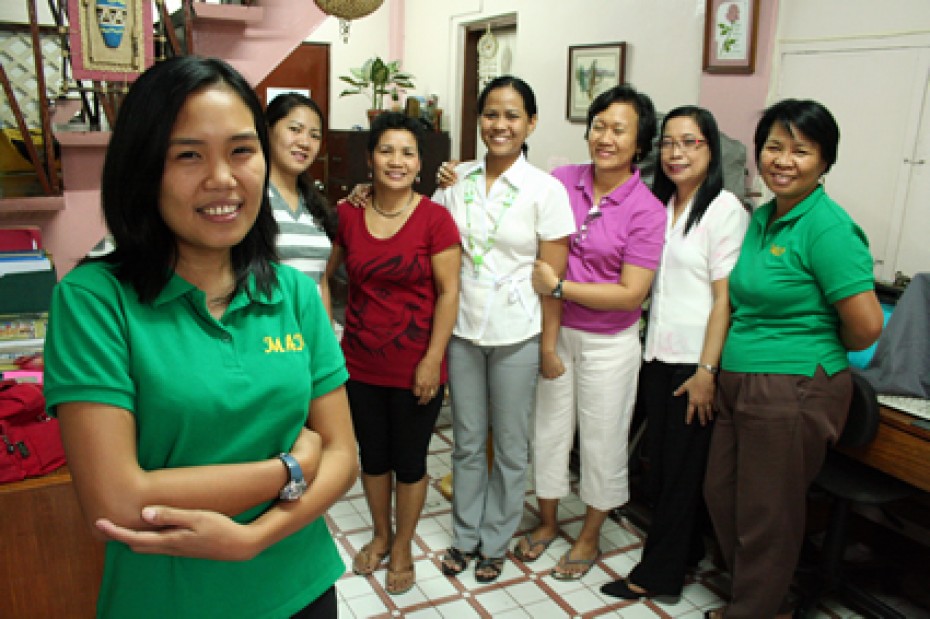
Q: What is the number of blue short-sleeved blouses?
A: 0